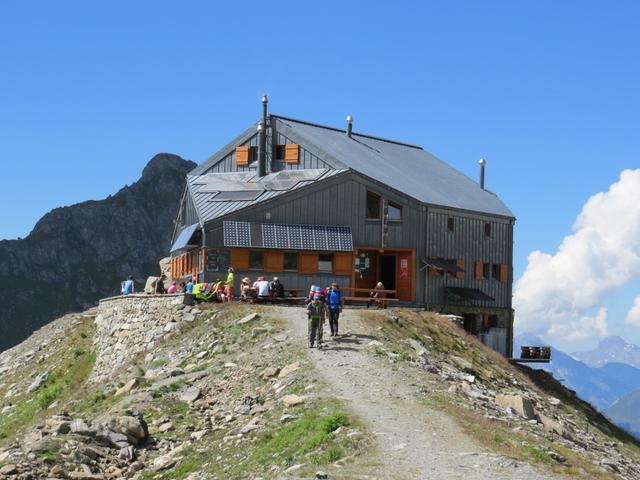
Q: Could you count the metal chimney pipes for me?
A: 4